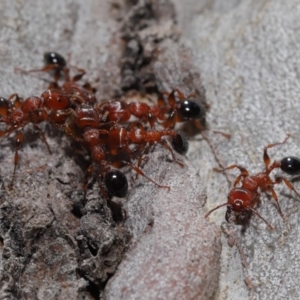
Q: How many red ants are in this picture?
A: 6